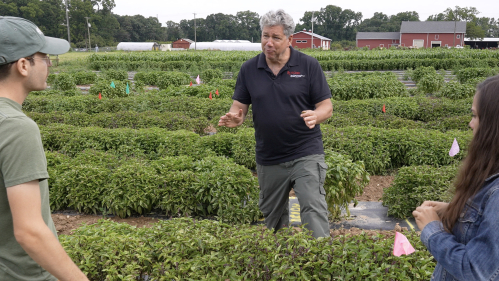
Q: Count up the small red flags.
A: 5